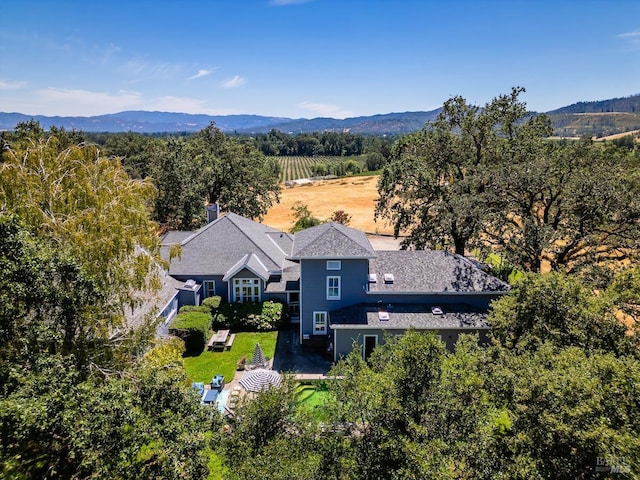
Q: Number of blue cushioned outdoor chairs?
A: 2